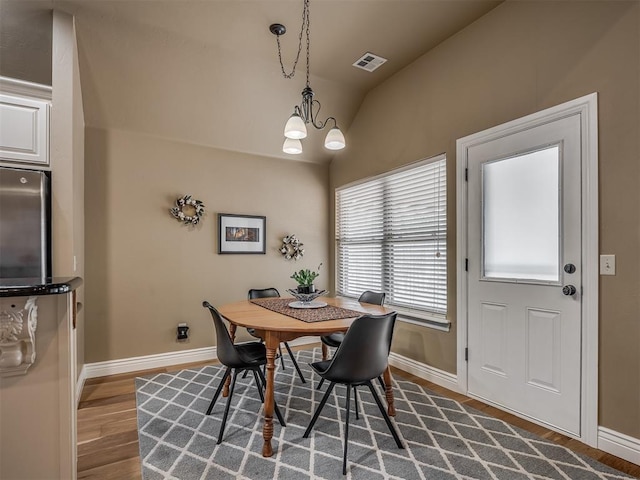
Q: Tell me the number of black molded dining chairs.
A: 4